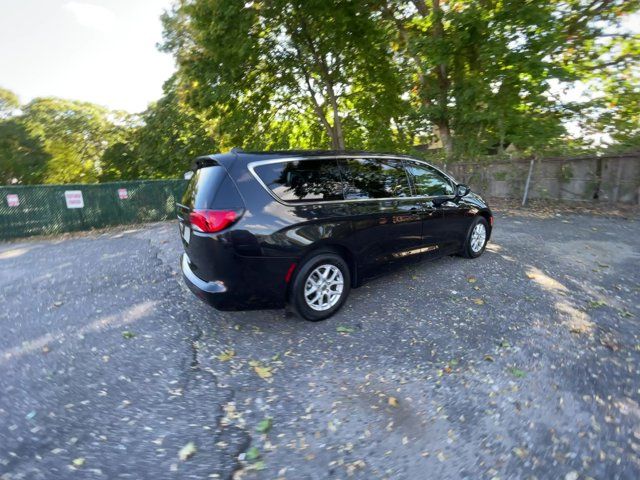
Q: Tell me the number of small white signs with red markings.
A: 3